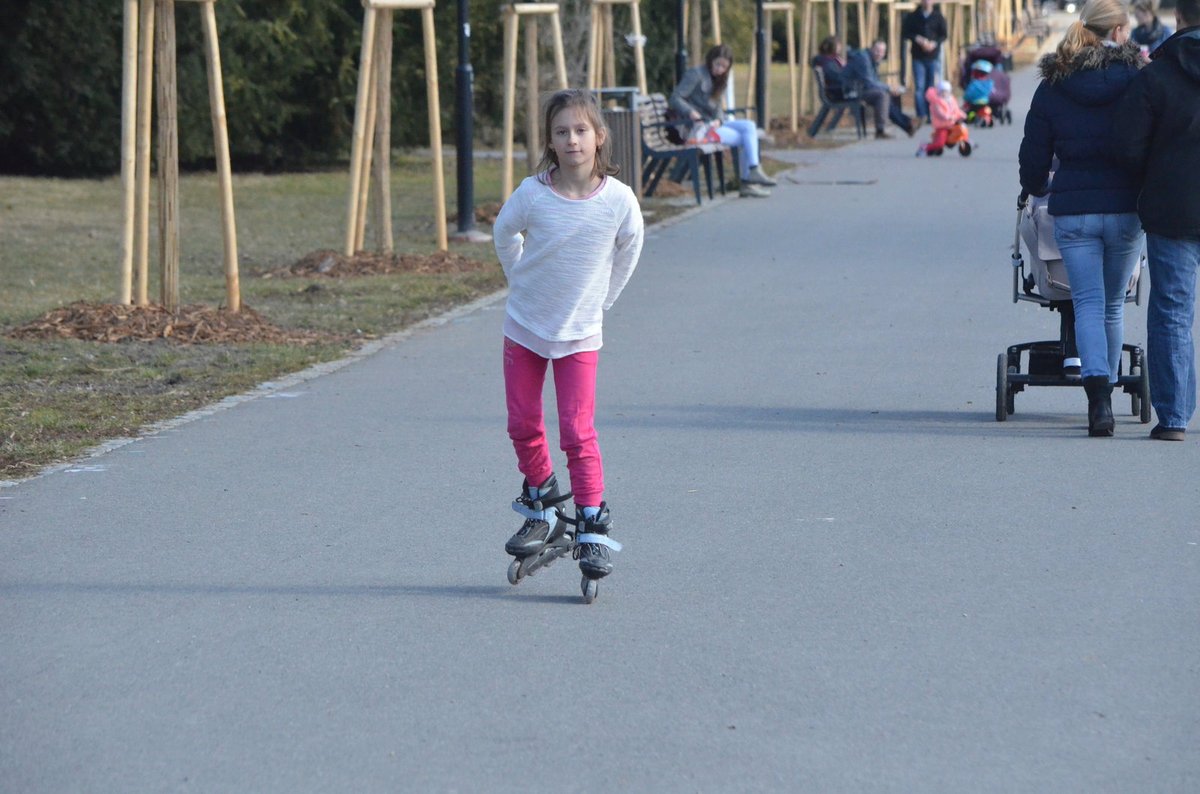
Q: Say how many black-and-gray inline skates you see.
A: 2